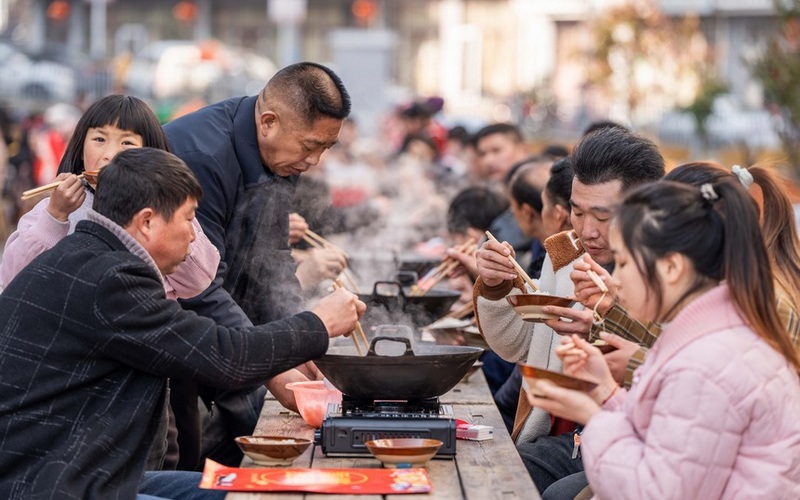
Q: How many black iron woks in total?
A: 3